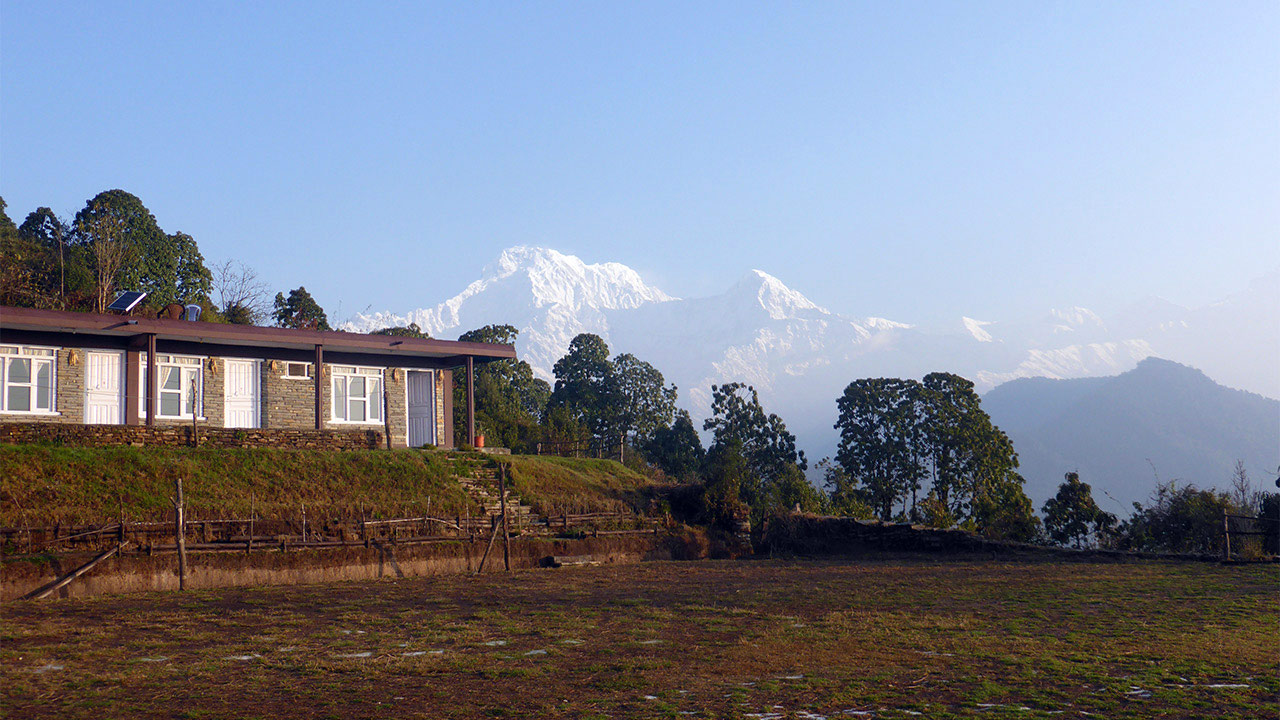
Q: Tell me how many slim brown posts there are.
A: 3